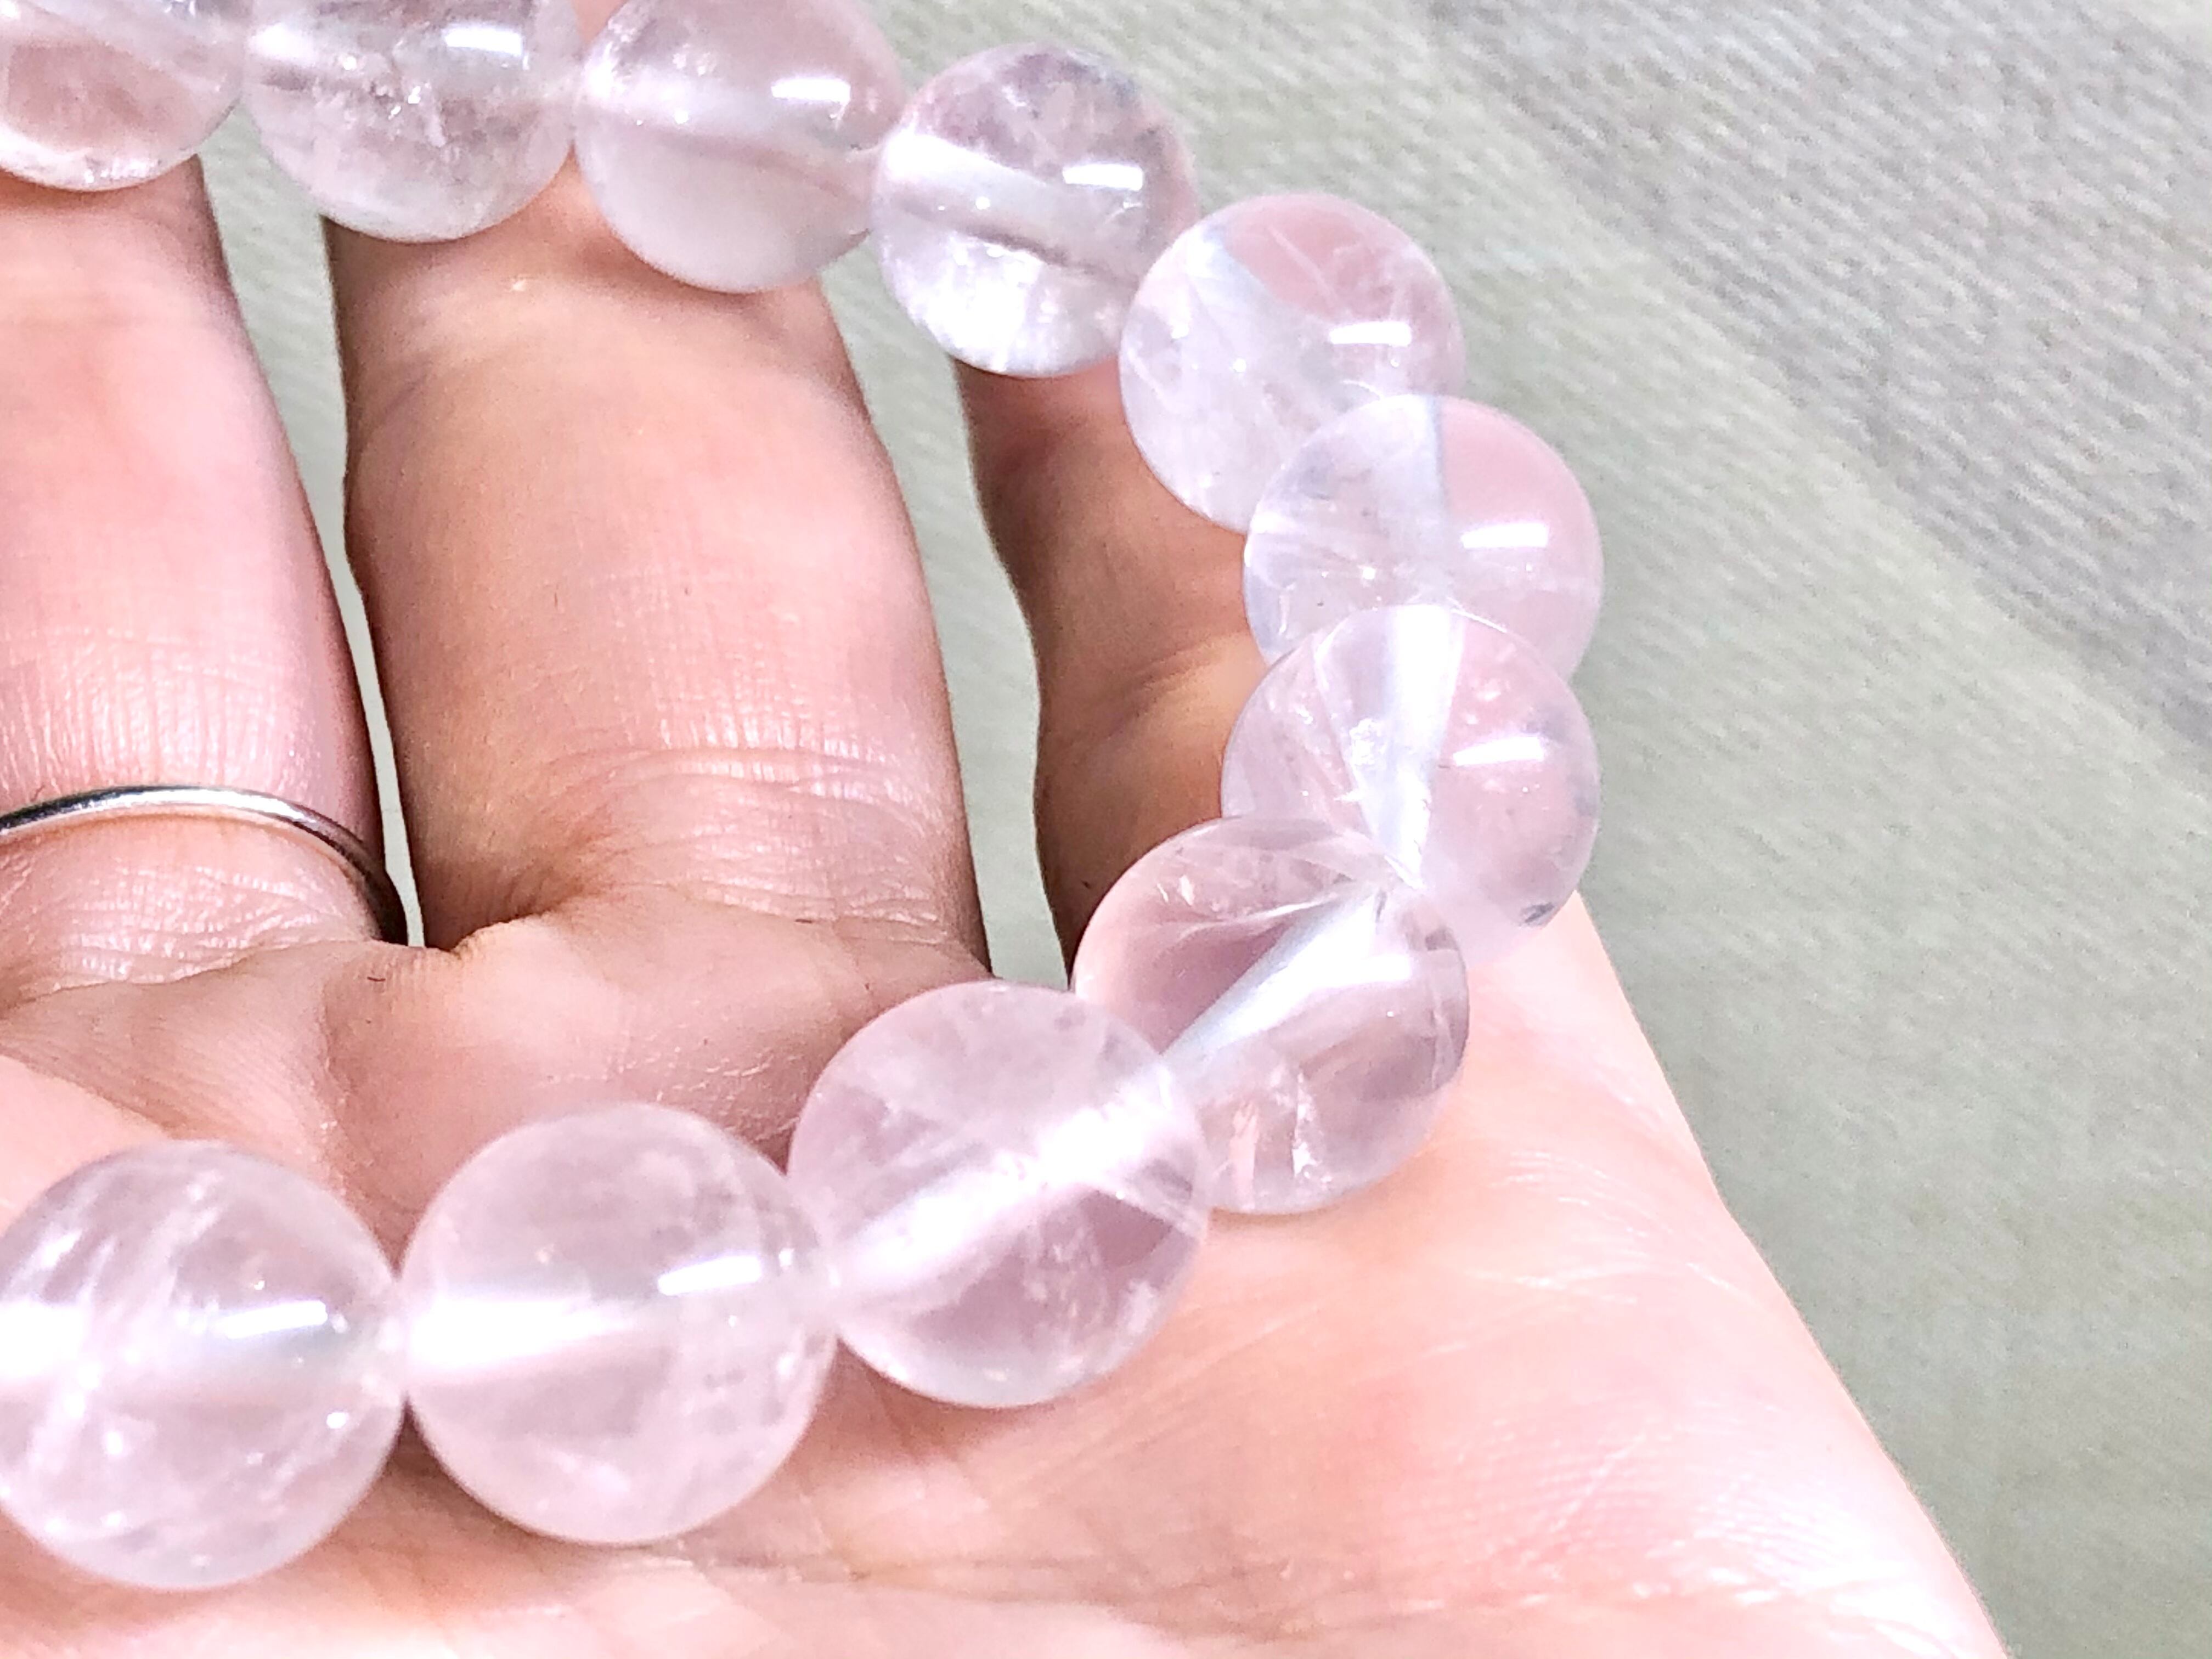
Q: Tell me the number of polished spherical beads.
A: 11